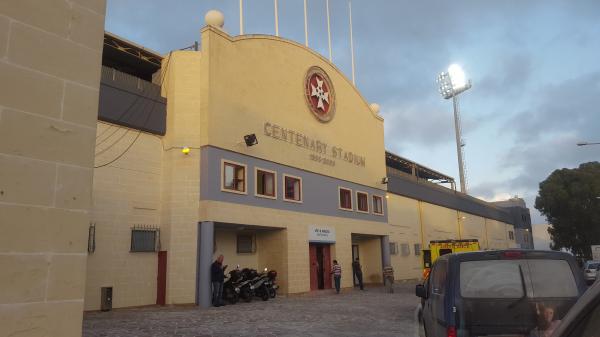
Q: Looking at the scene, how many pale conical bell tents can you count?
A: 0